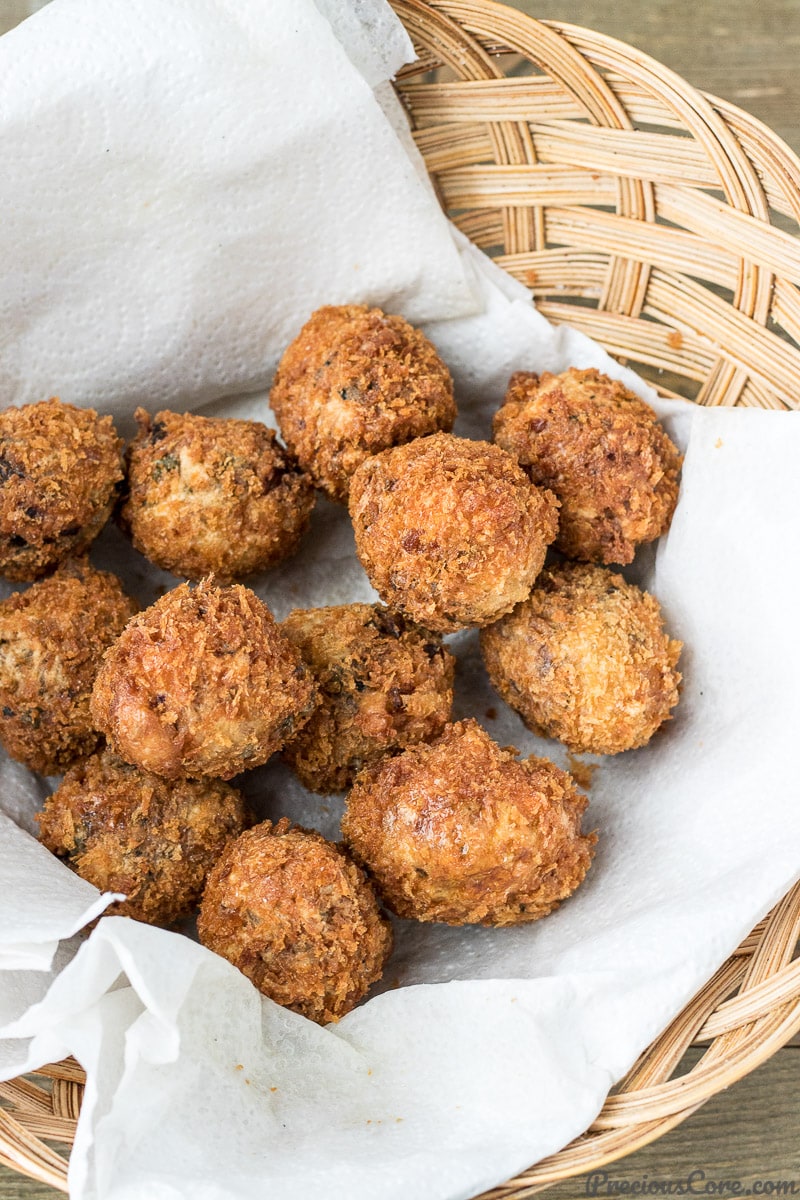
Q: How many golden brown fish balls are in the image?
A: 12